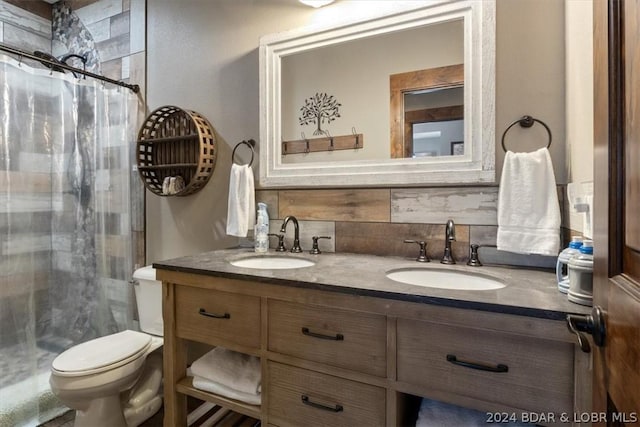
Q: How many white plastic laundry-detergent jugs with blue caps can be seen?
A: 2